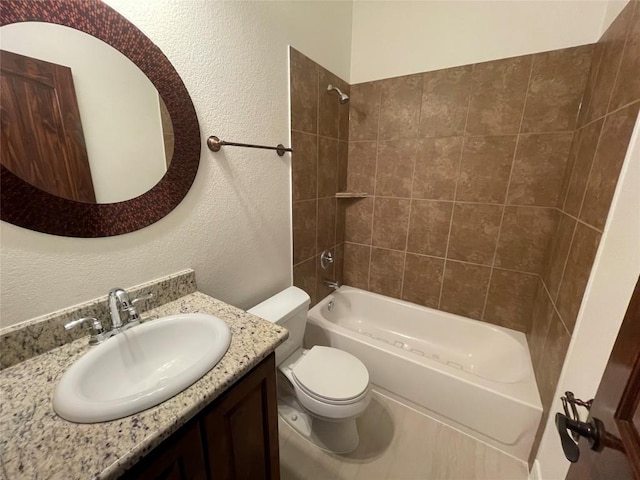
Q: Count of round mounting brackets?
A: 2